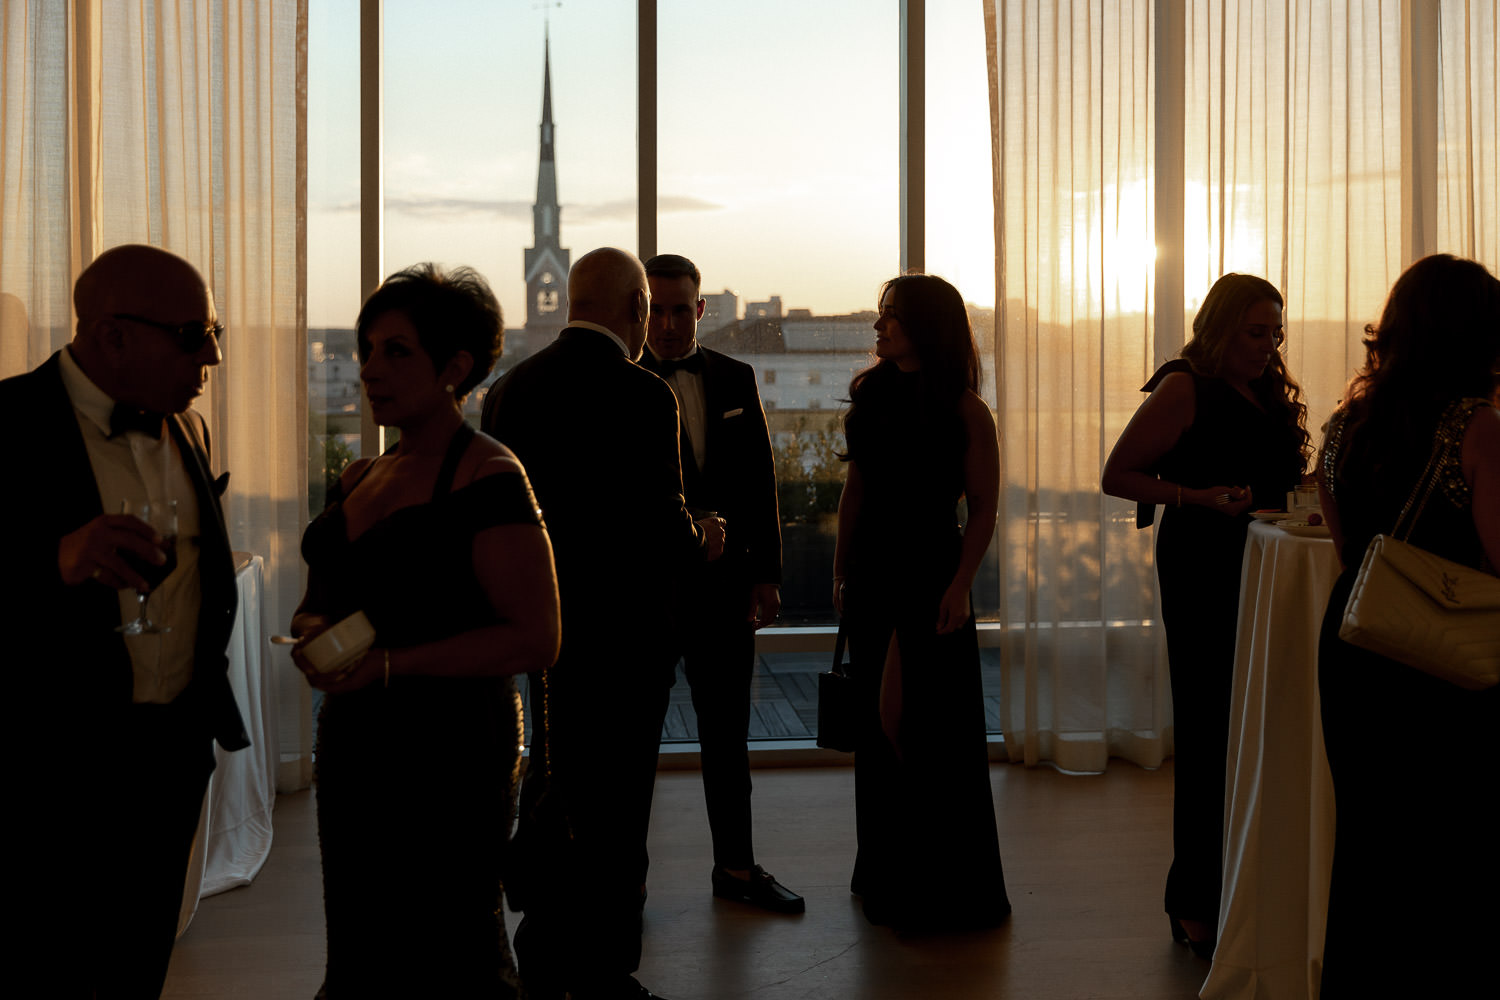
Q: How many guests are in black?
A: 7